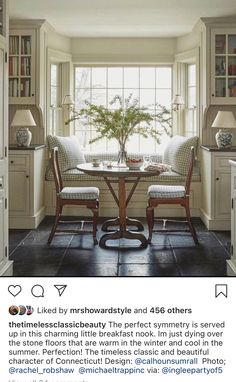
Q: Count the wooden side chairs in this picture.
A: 2